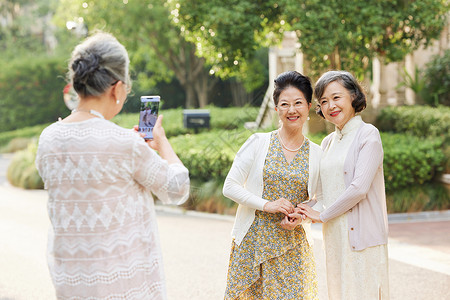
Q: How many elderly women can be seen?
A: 3